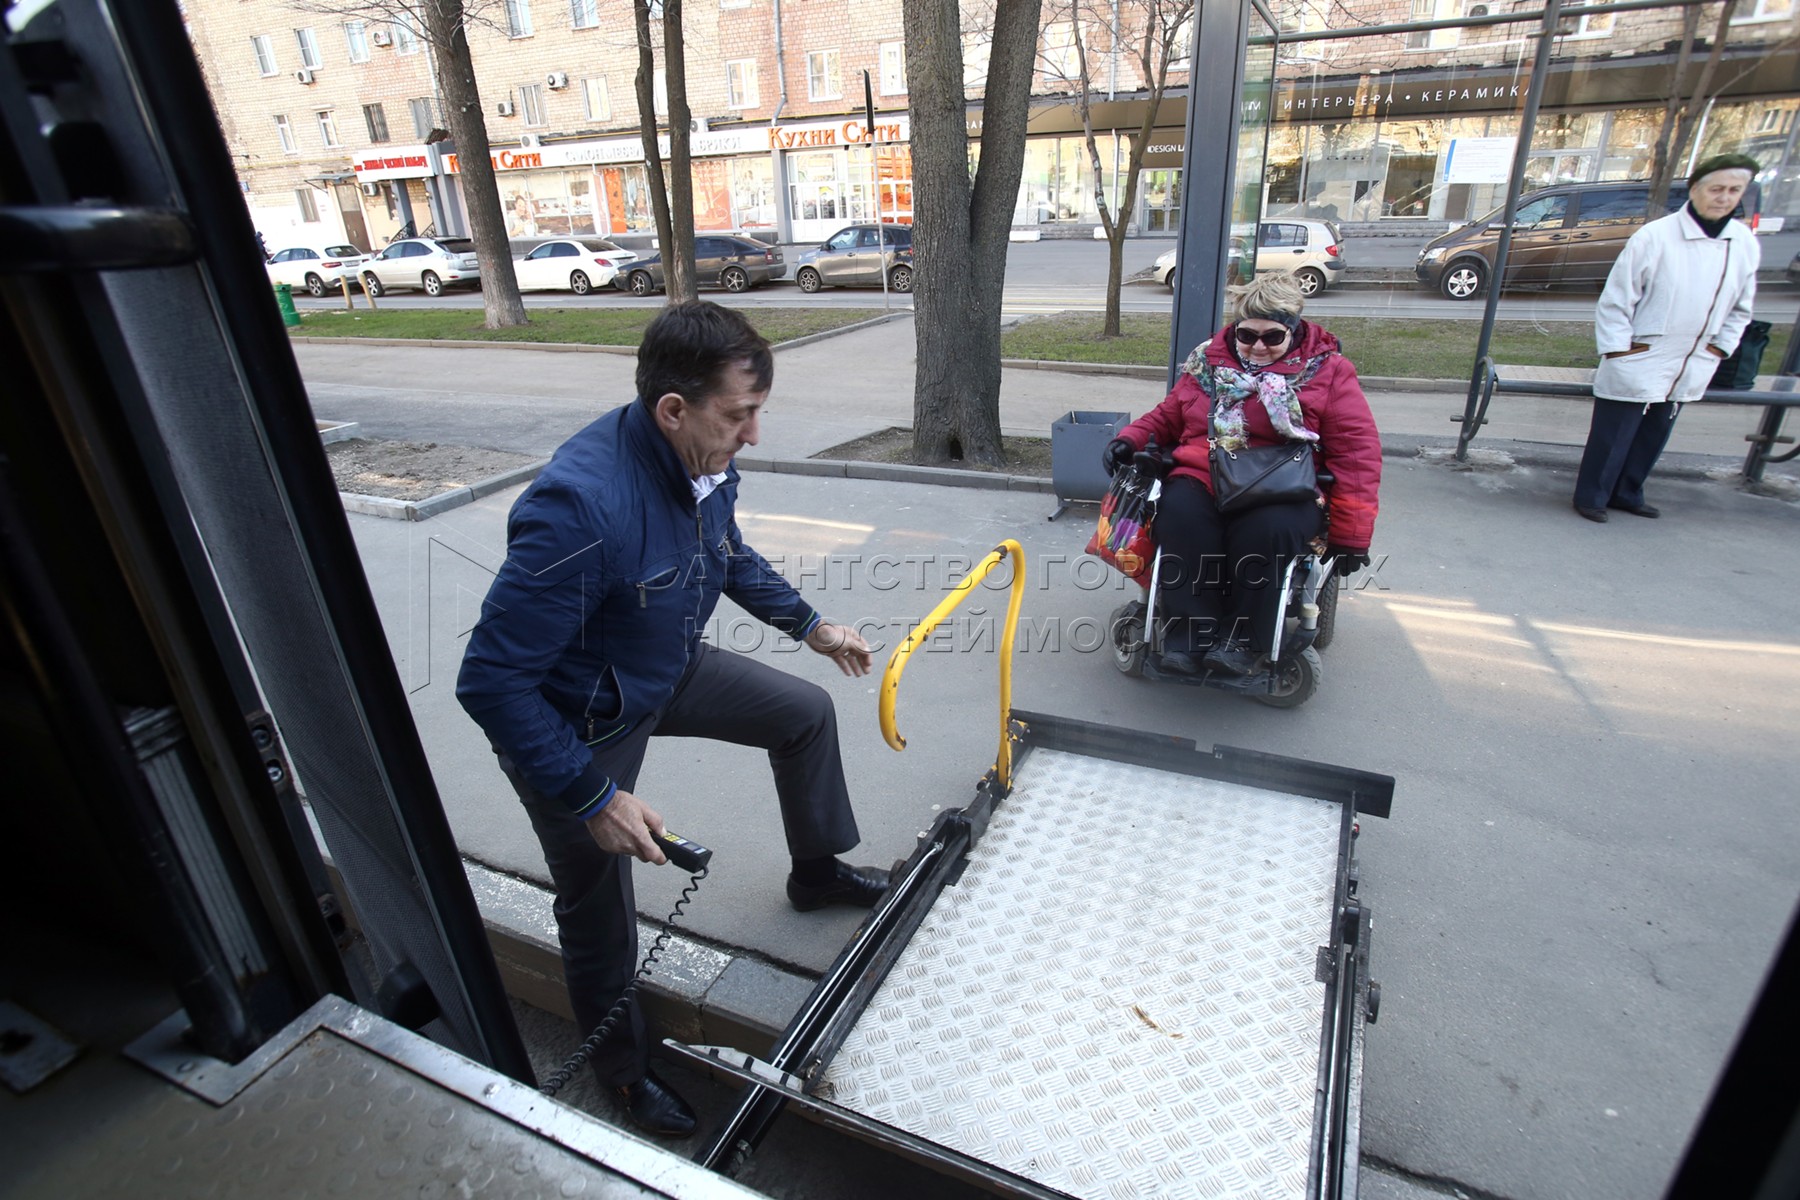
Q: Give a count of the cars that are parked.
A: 7